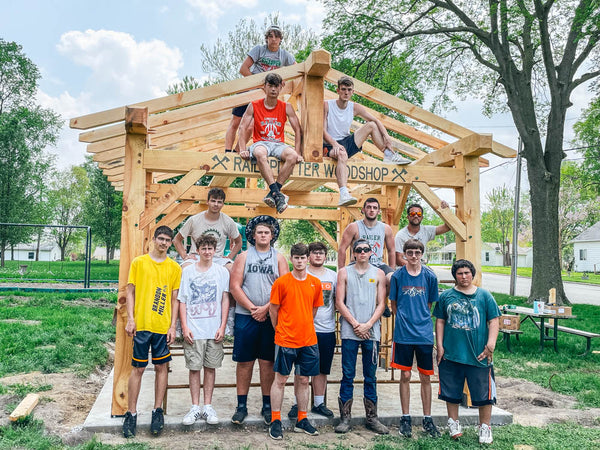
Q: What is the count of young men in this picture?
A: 14